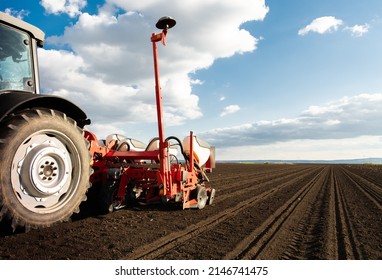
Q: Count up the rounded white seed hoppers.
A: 4